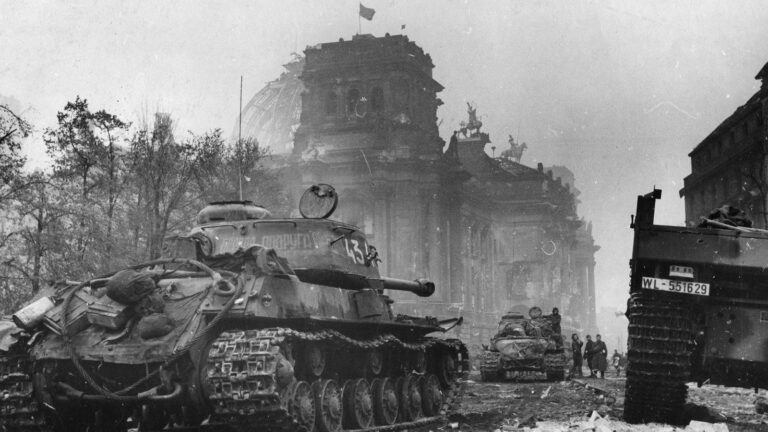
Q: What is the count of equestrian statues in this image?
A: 2